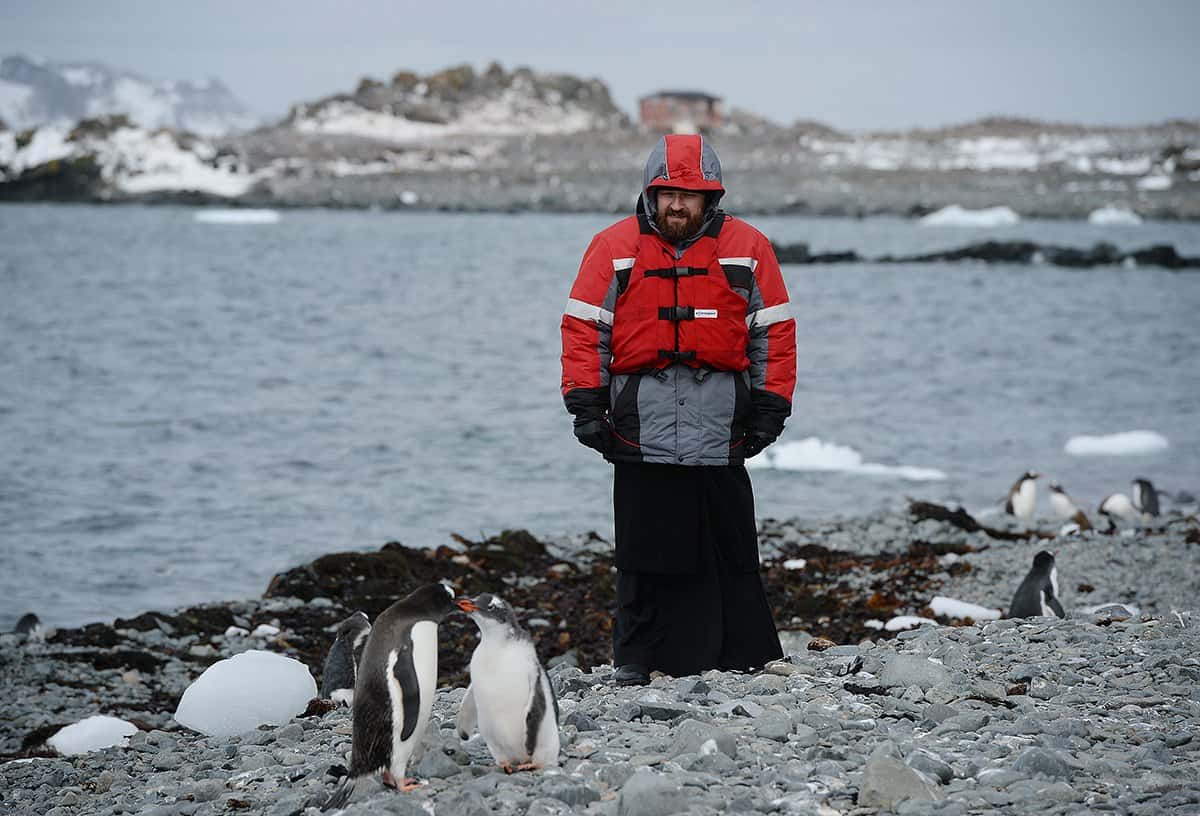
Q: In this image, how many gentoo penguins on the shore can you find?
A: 9